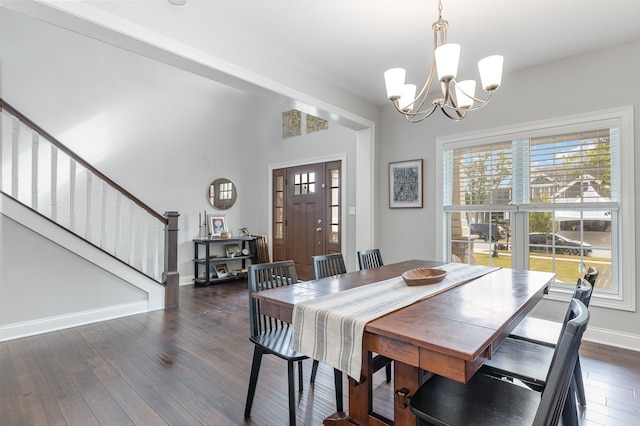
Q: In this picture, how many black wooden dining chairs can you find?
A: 6